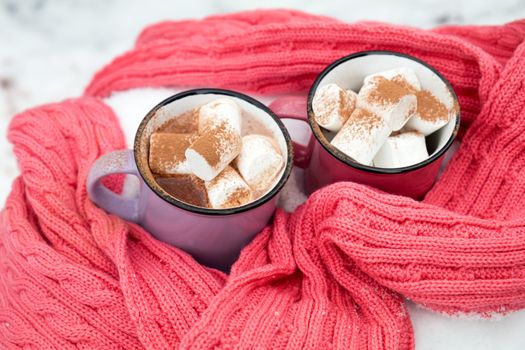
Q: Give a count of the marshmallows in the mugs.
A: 11